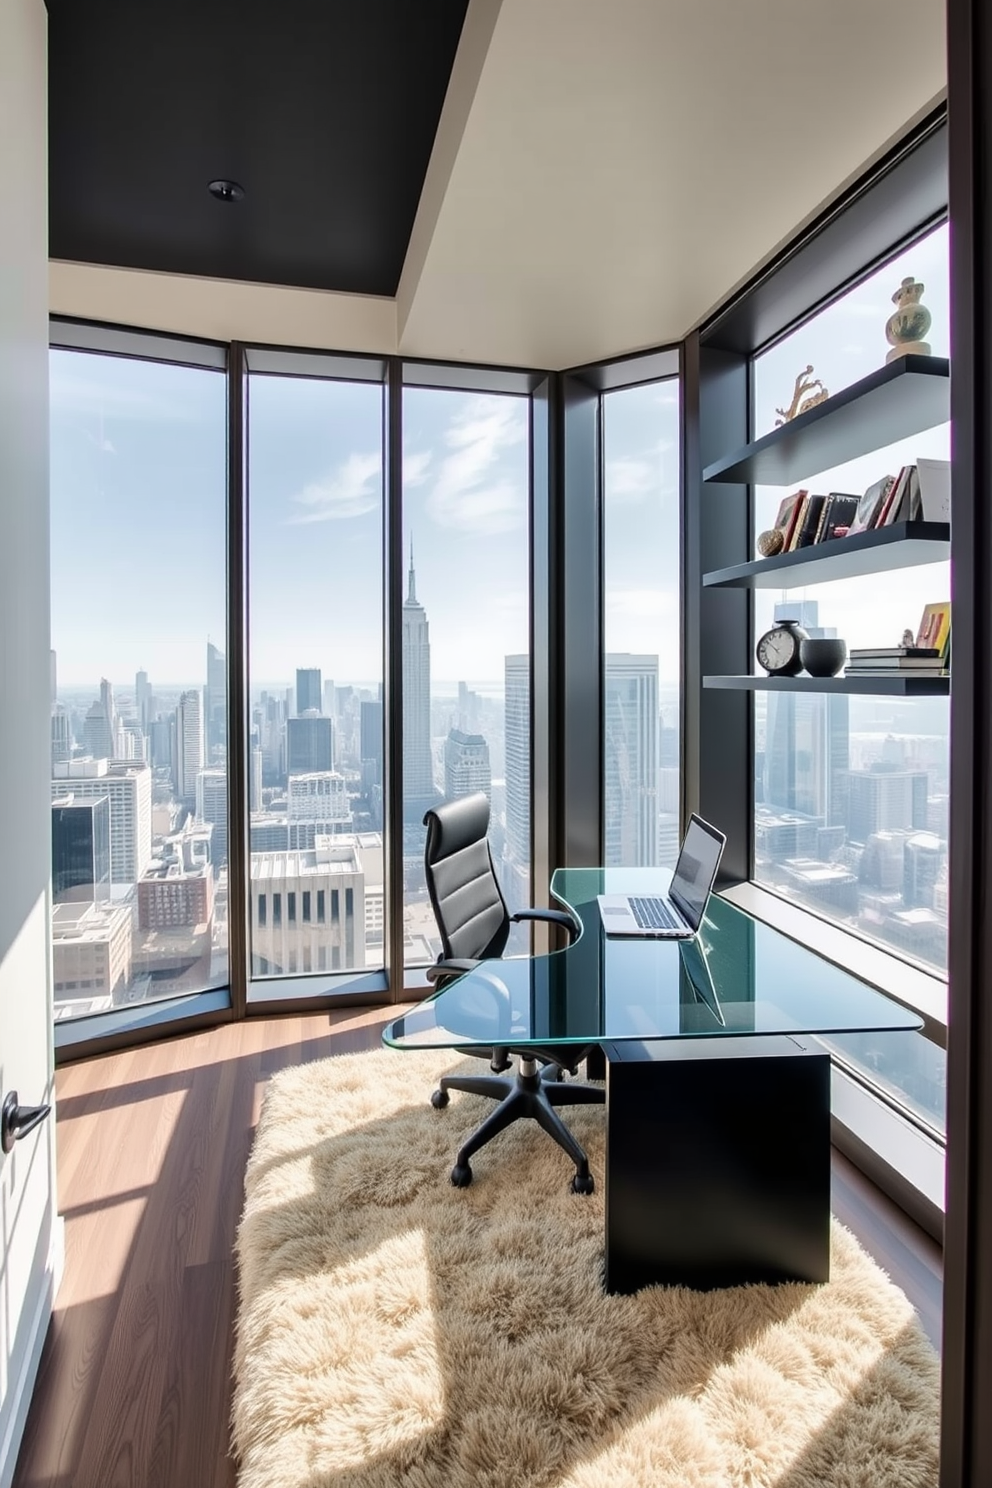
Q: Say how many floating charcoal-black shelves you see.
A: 3